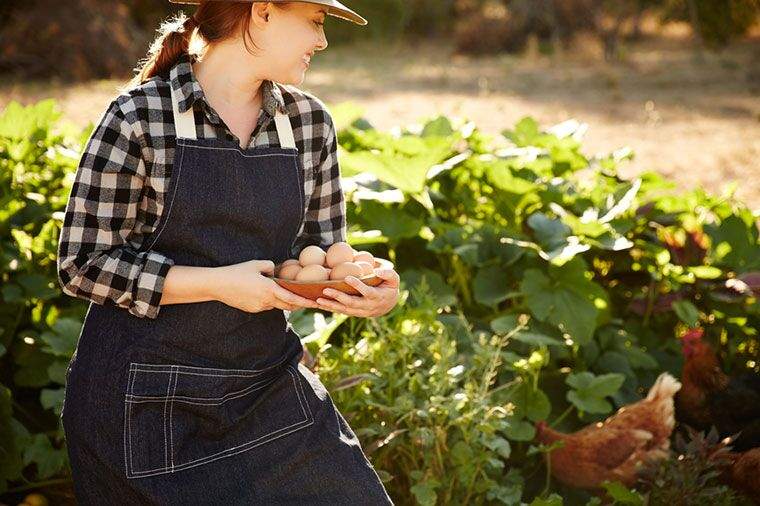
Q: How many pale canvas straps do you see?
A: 2